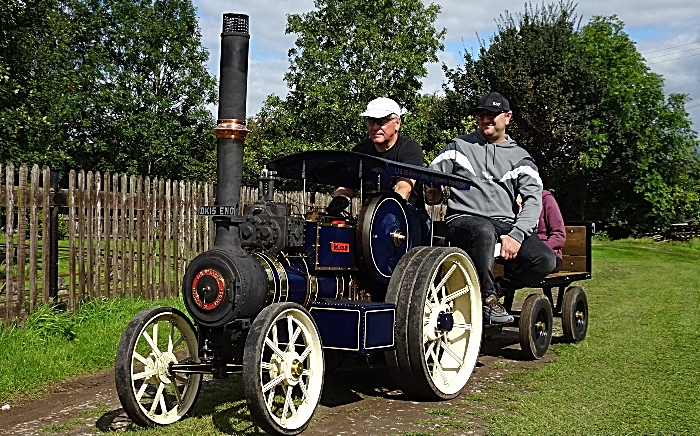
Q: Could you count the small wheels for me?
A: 2